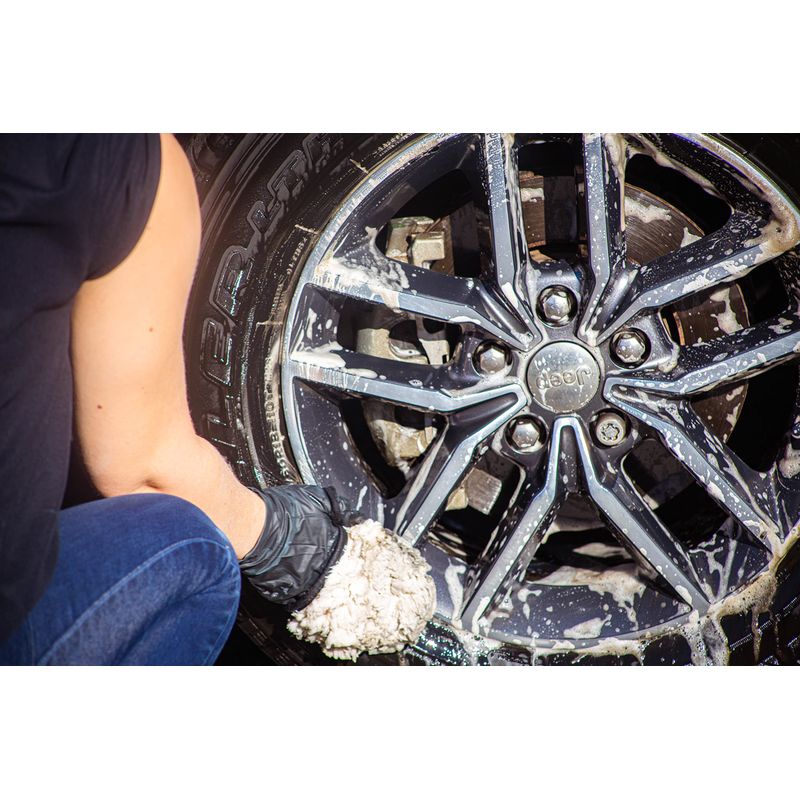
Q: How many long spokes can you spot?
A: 10